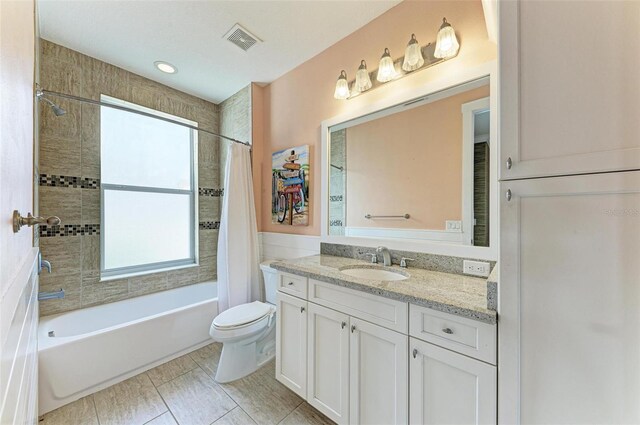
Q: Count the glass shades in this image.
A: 5